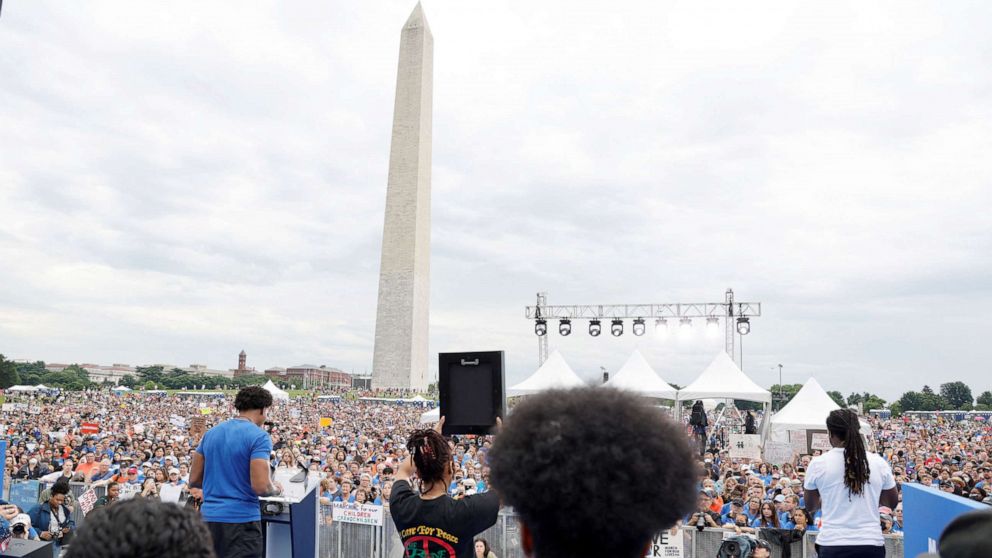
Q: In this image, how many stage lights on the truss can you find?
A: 9